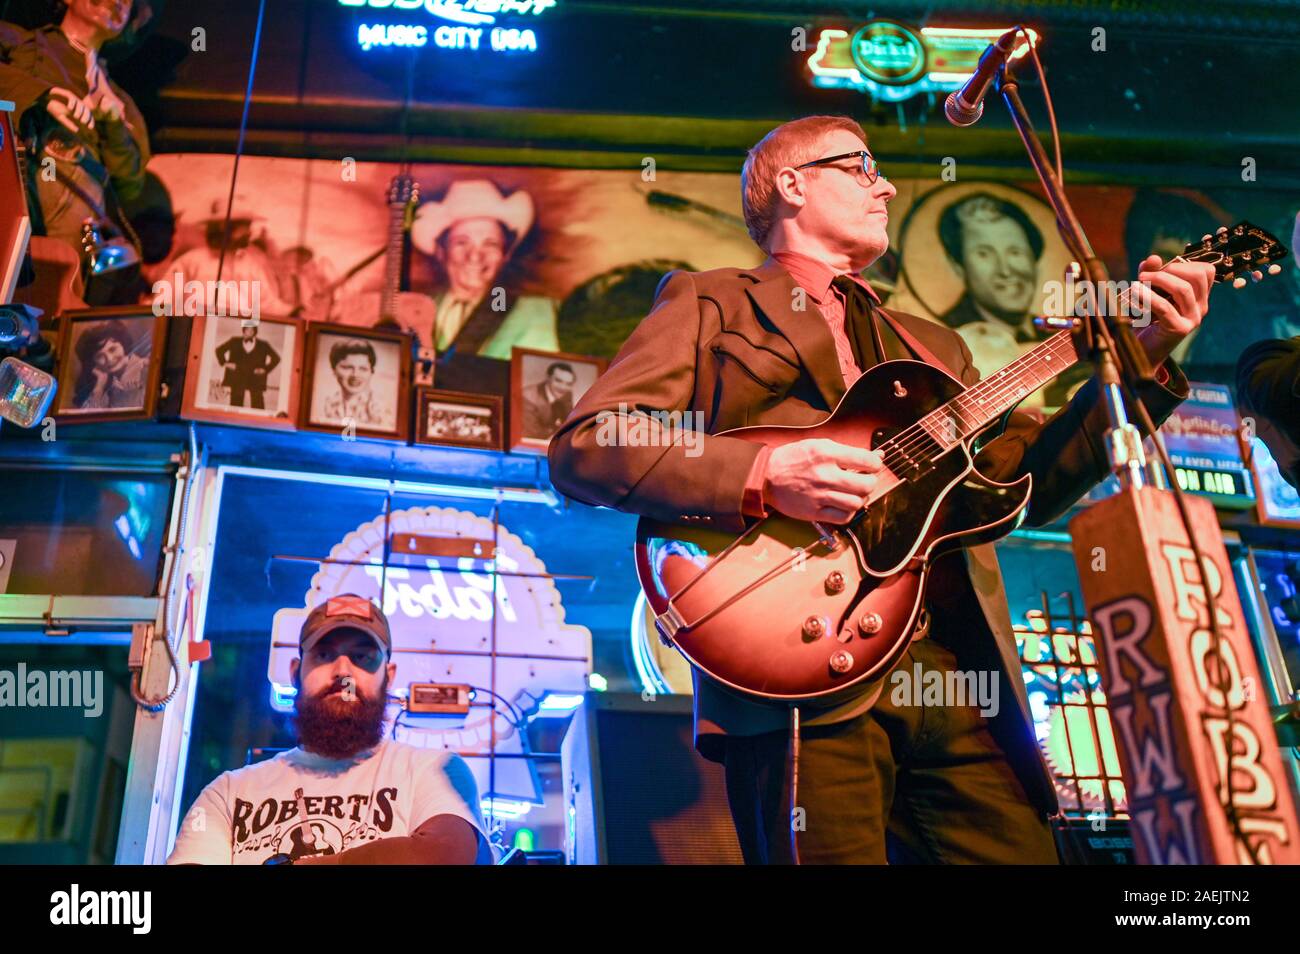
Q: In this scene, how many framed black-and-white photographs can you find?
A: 5